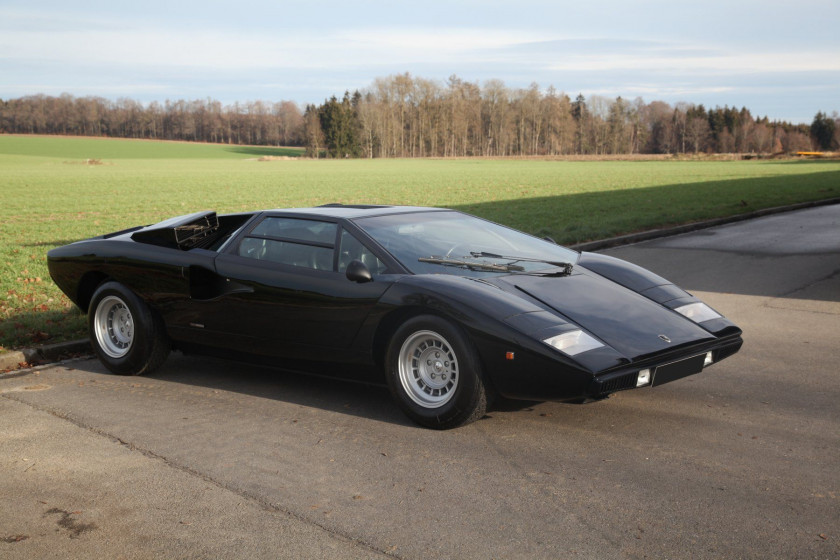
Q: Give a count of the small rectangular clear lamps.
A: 2